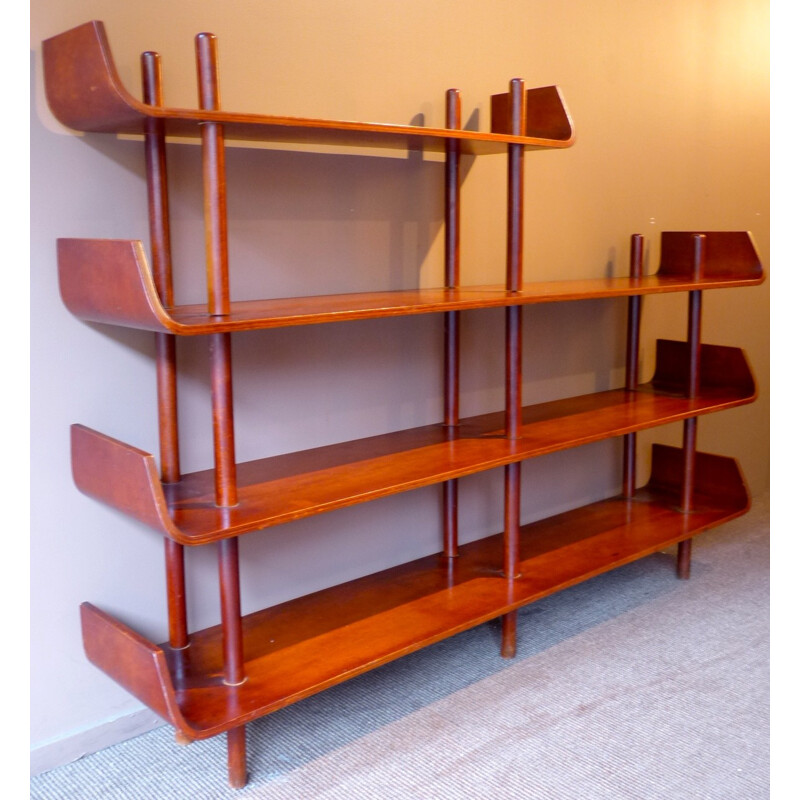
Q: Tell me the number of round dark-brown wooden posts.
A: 6